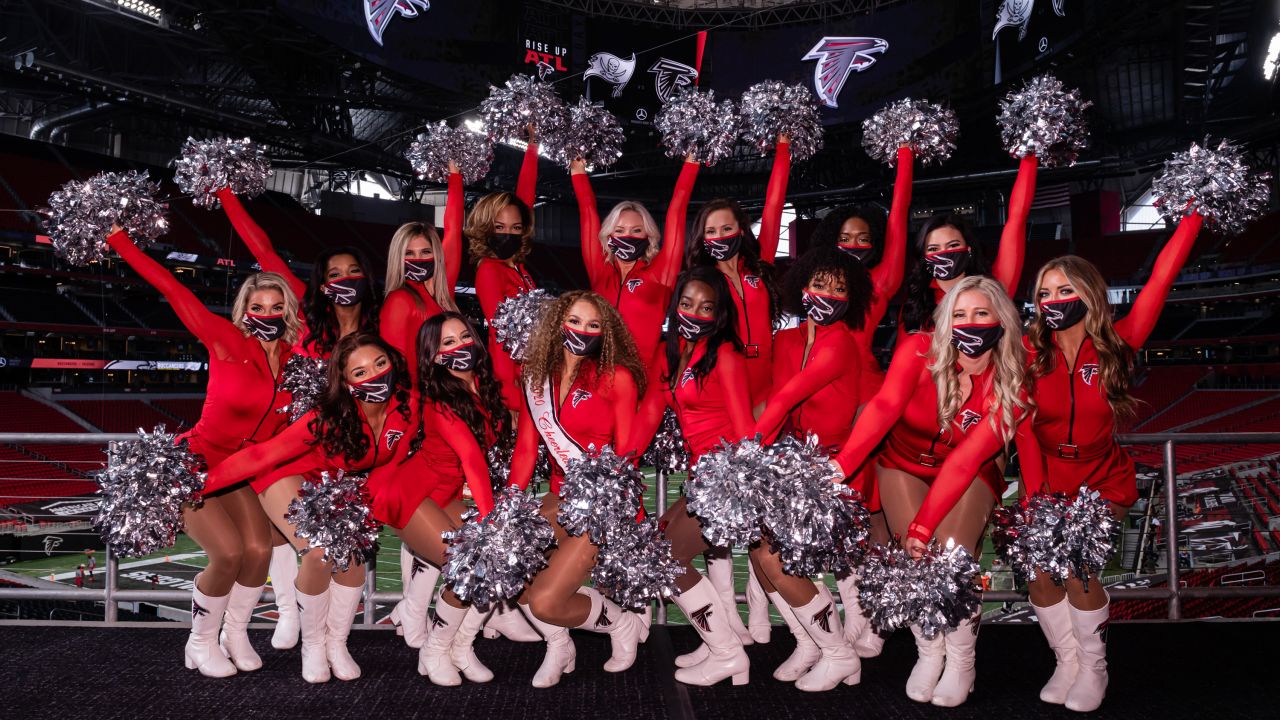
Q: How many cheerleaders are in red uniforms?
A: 15